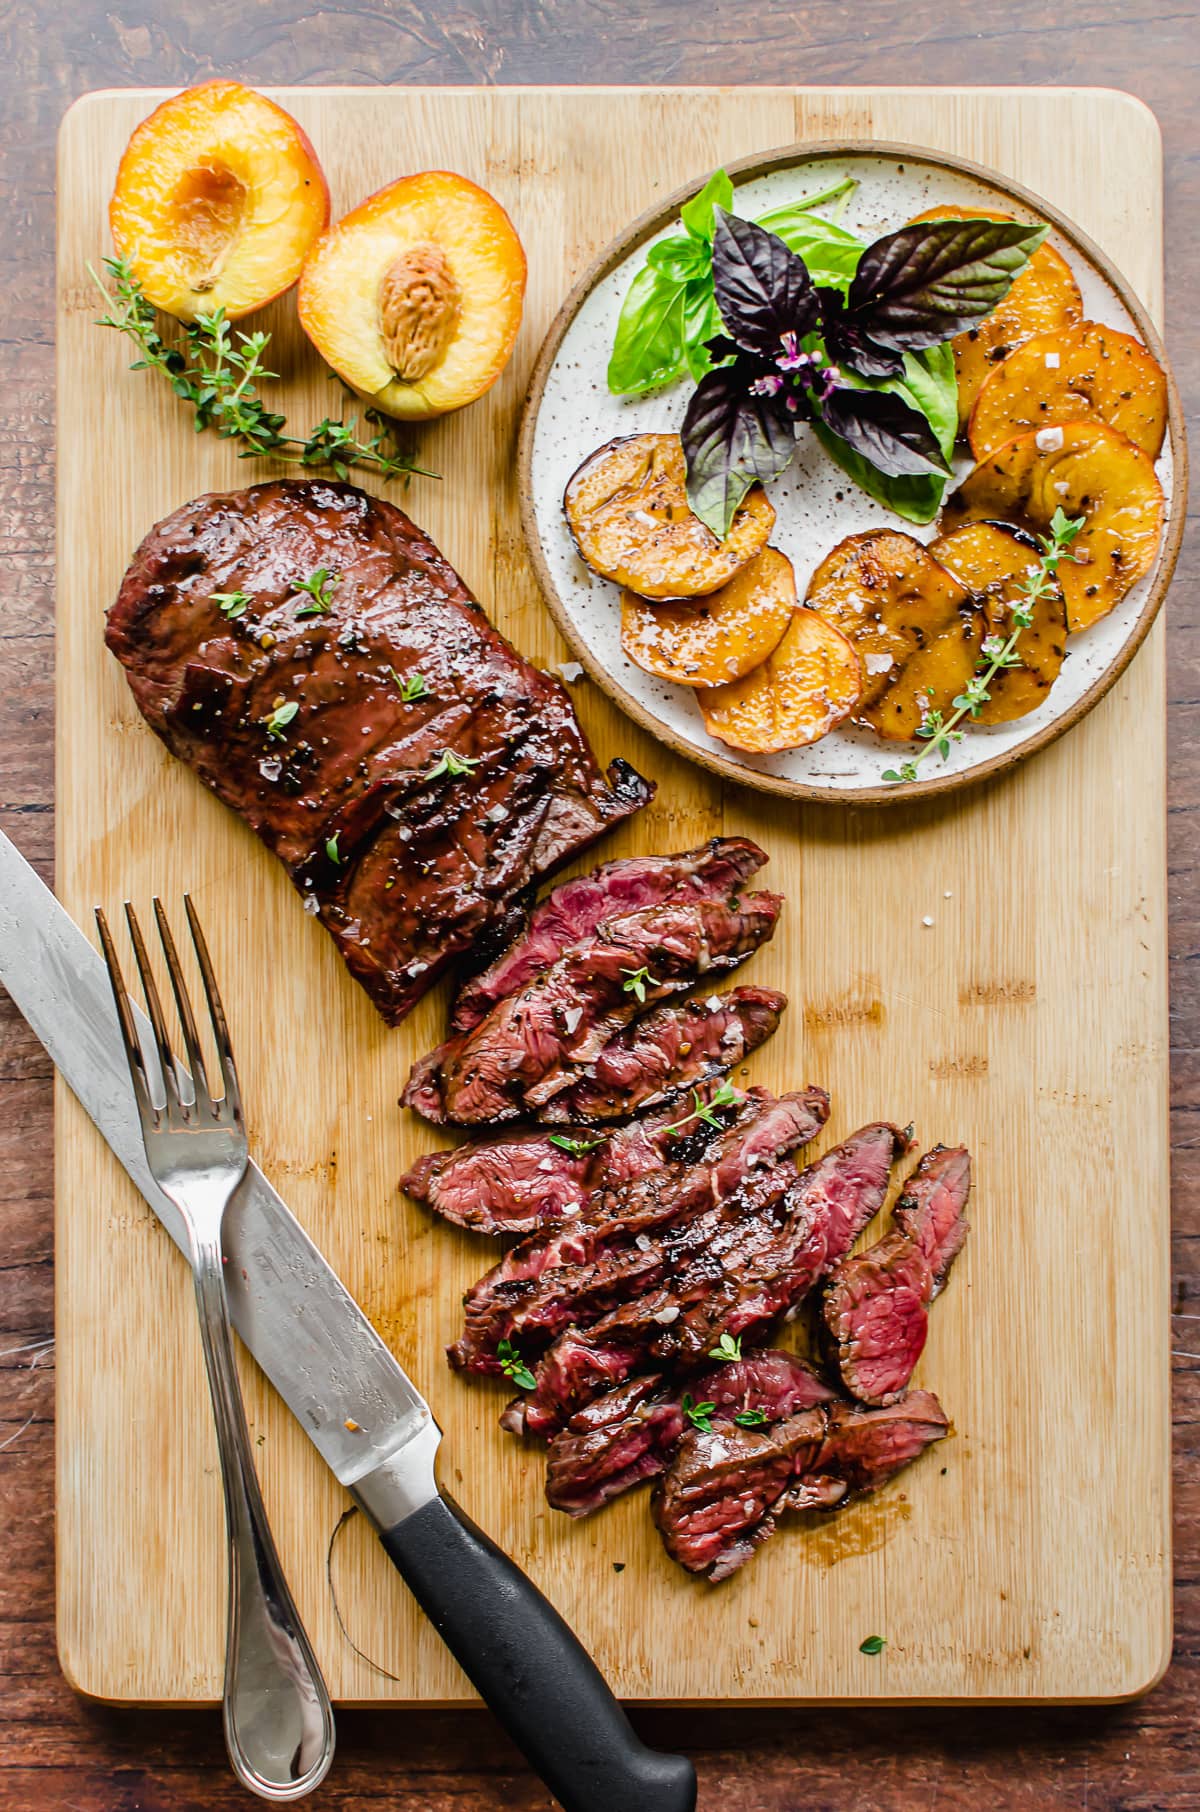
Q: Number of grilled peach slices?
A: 8